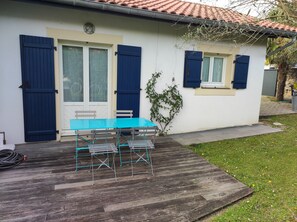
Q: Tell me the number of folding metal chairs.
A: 4